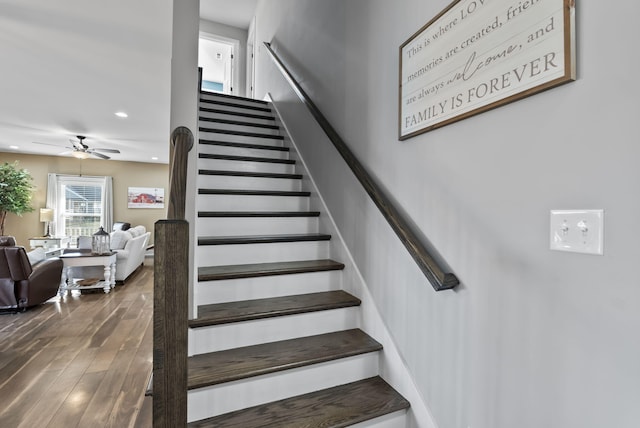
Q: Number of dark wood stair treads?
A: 15